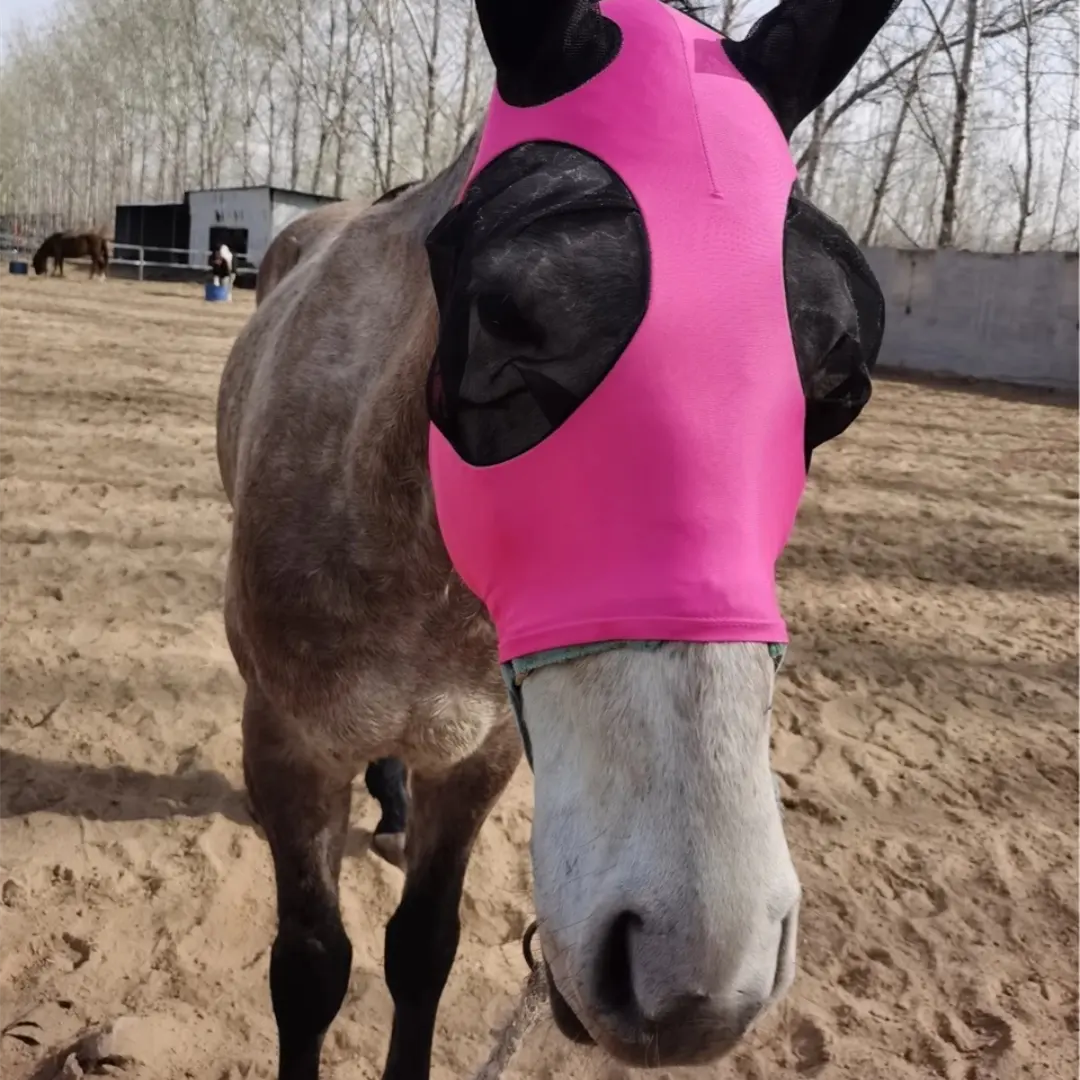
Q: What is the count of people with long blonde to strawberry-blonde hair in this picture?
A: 0